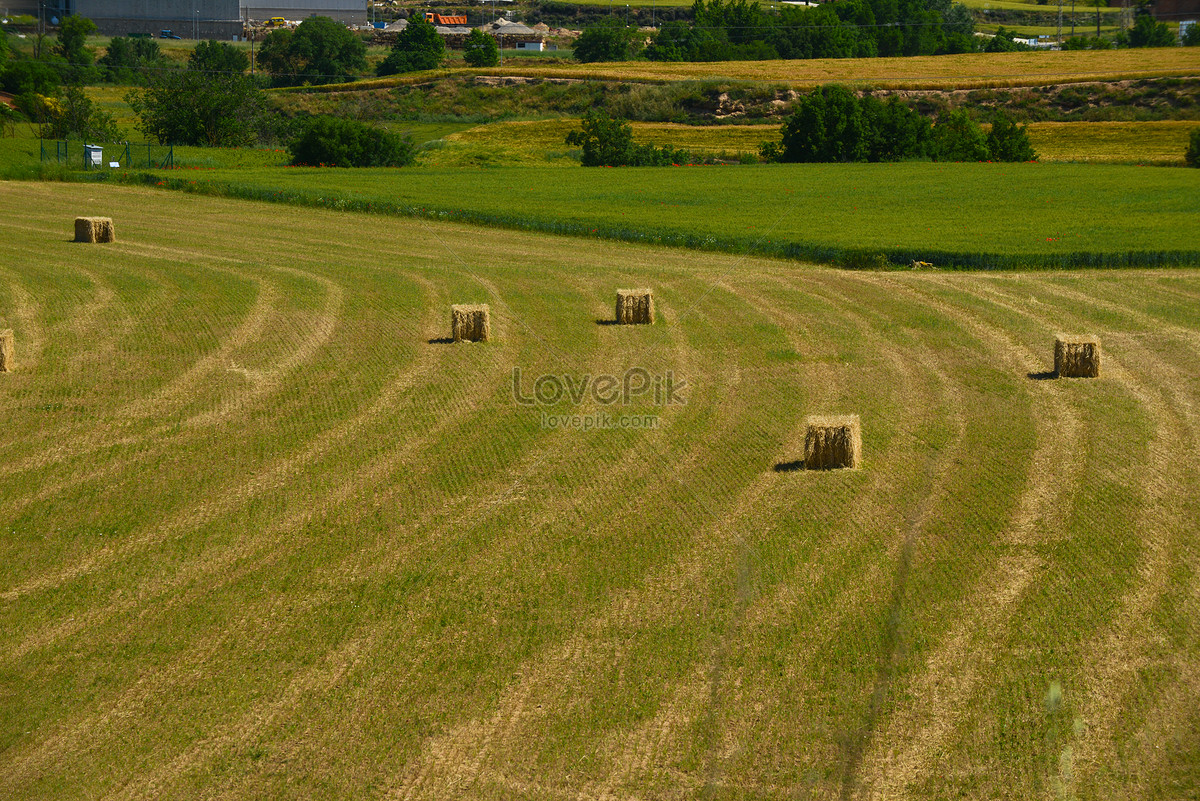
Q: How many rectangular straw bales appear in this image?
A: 6